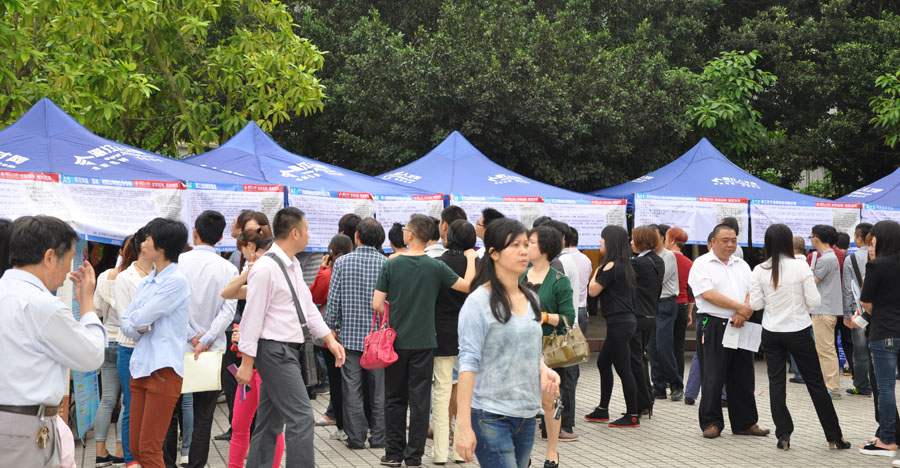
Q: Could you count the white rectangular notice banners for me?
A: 10